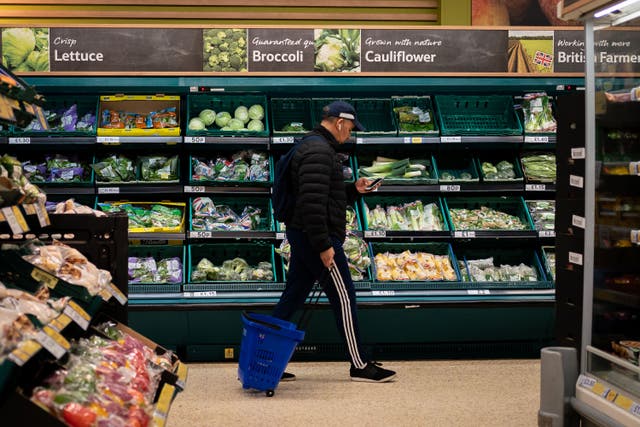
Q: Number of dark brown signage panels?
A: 4